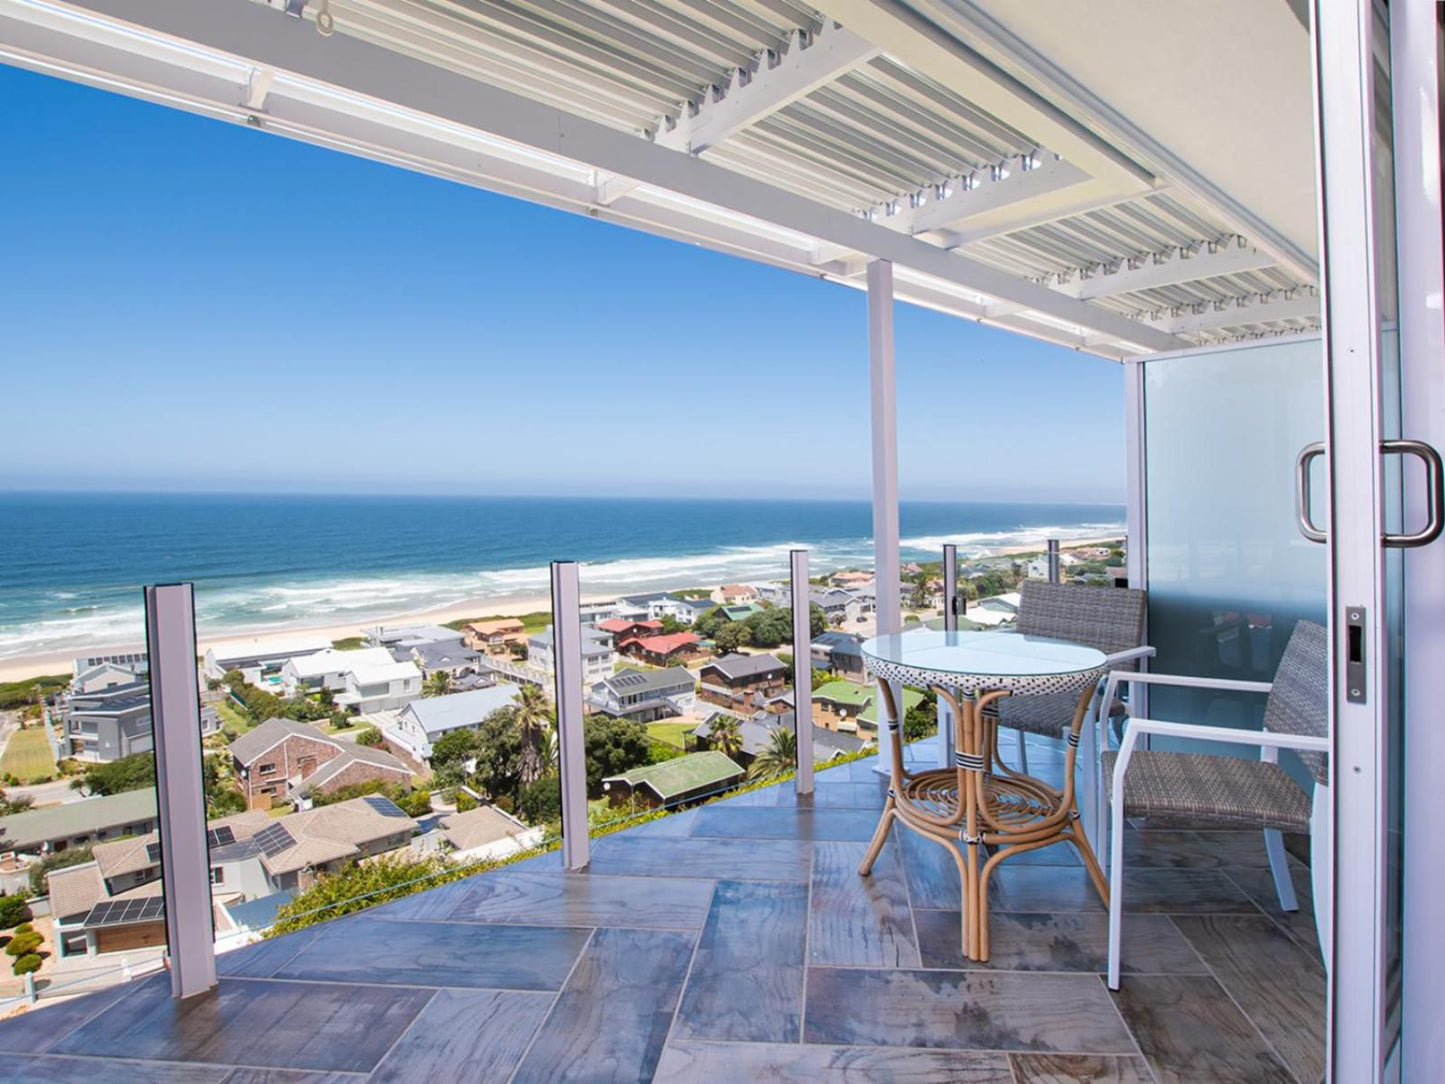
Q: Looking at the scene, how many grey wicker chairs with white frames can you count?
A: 2